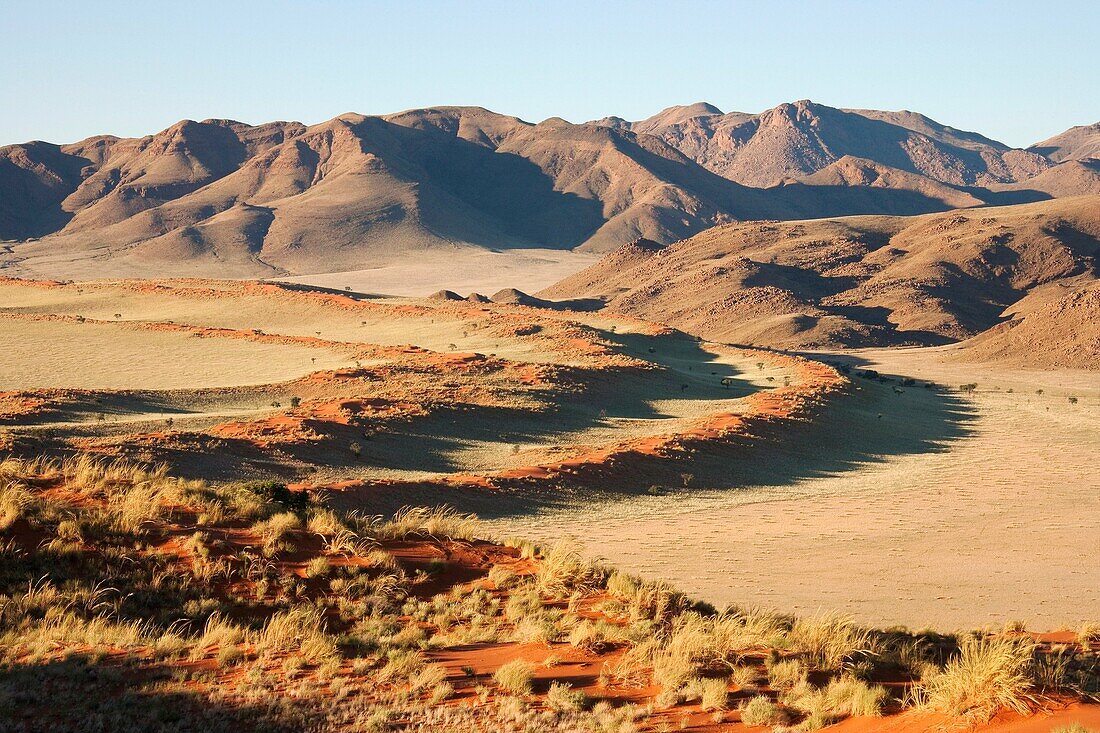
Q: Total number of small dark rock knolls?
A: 3